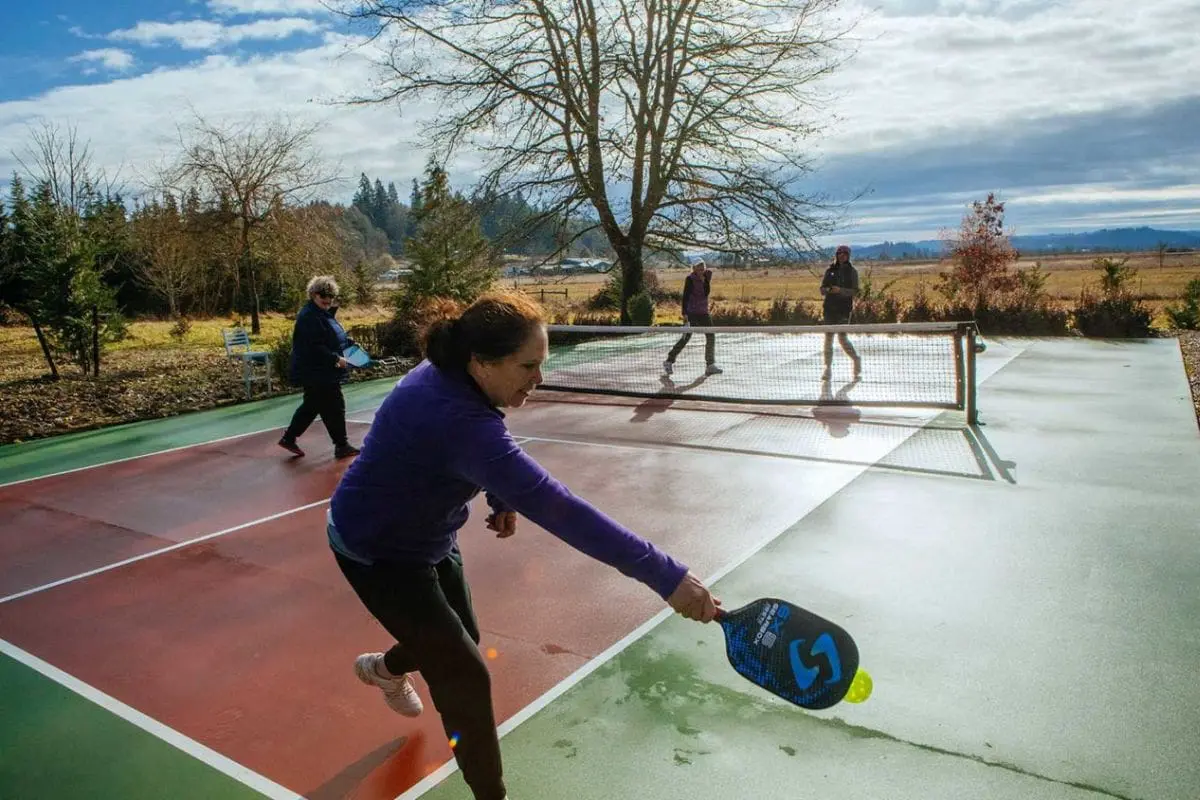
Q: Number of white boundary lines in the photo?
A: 5